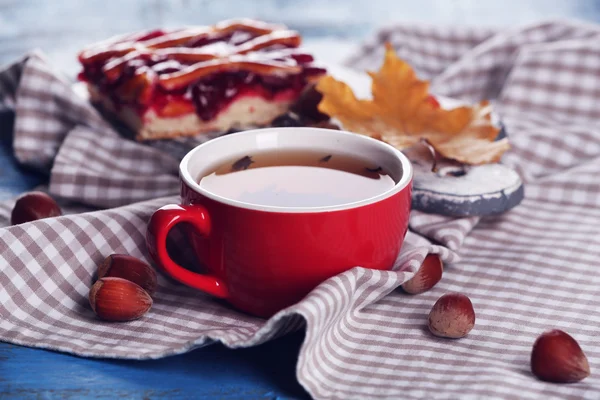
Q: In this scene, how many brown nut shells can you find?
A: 6